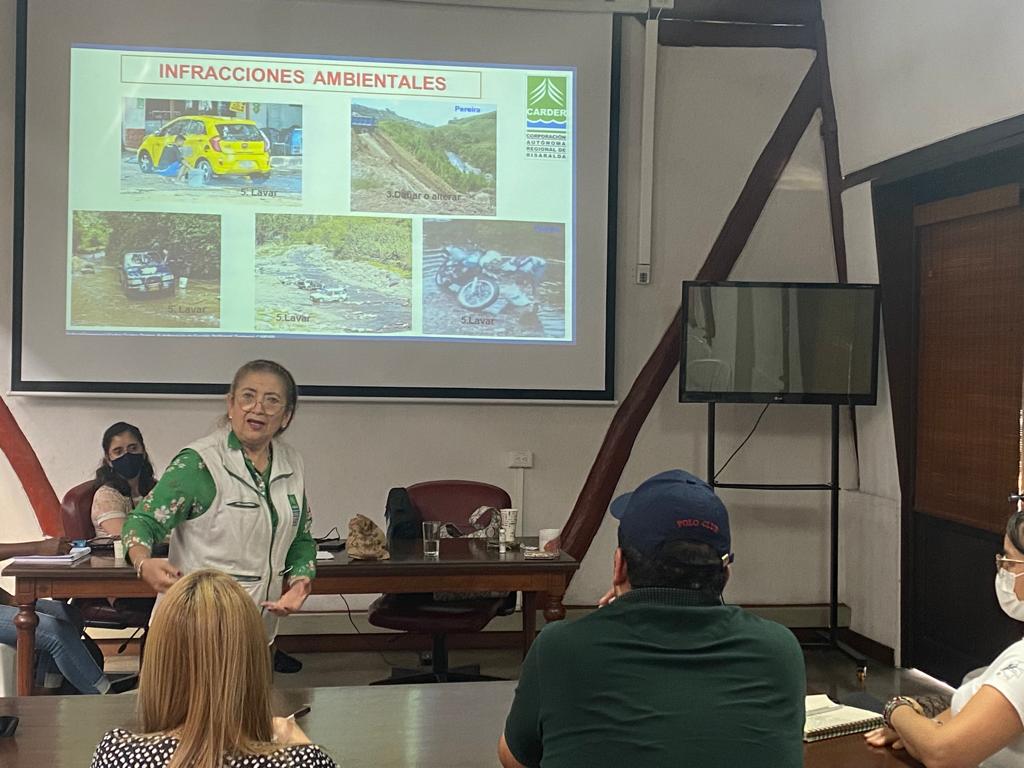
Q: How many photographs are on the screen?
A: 5